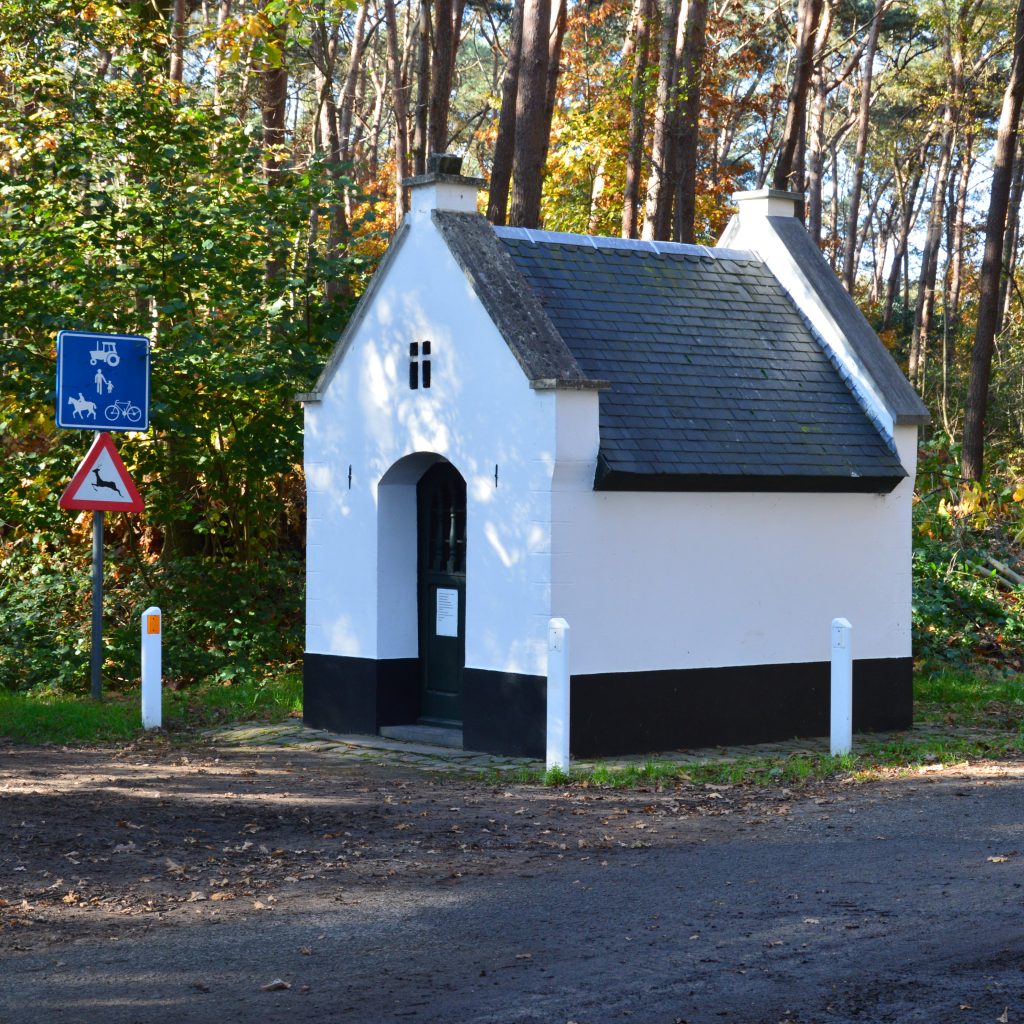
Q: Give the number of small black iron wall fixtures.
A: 2